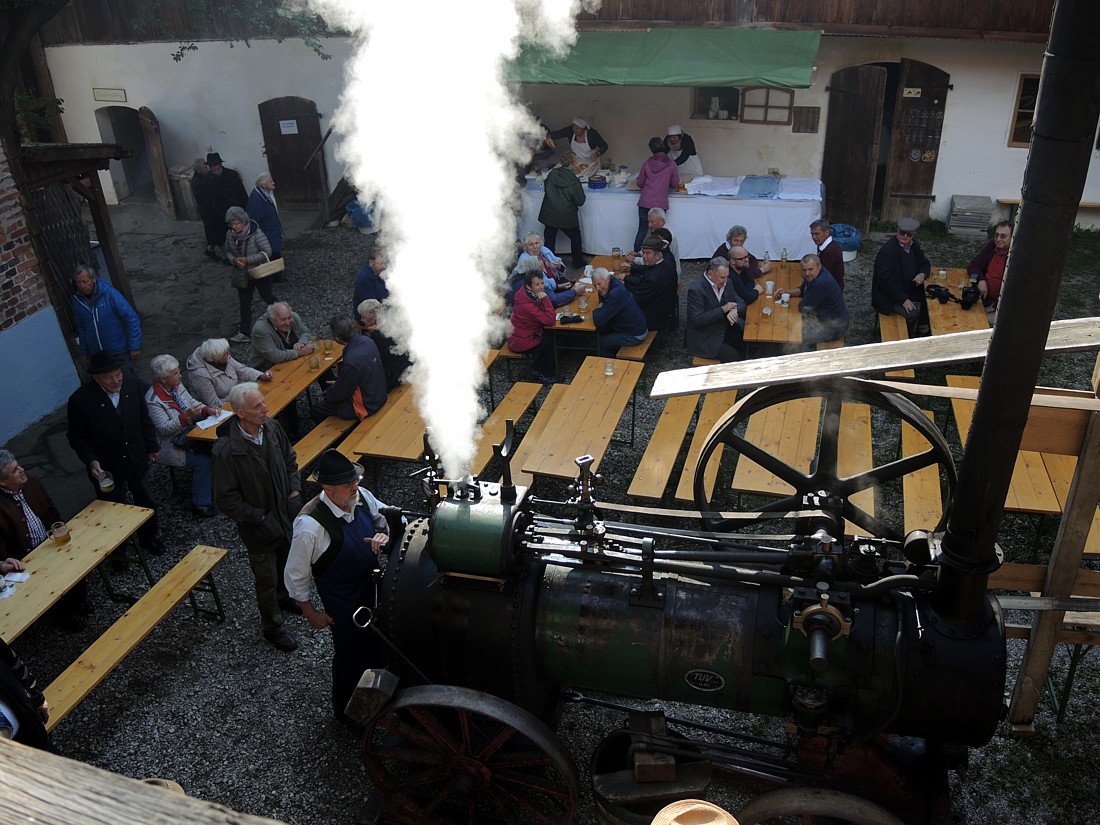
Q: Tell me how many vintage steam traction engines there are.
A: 1